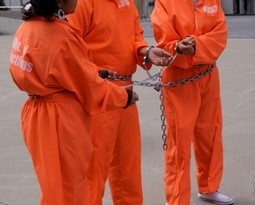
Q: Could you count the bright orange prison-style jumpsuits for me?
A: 3